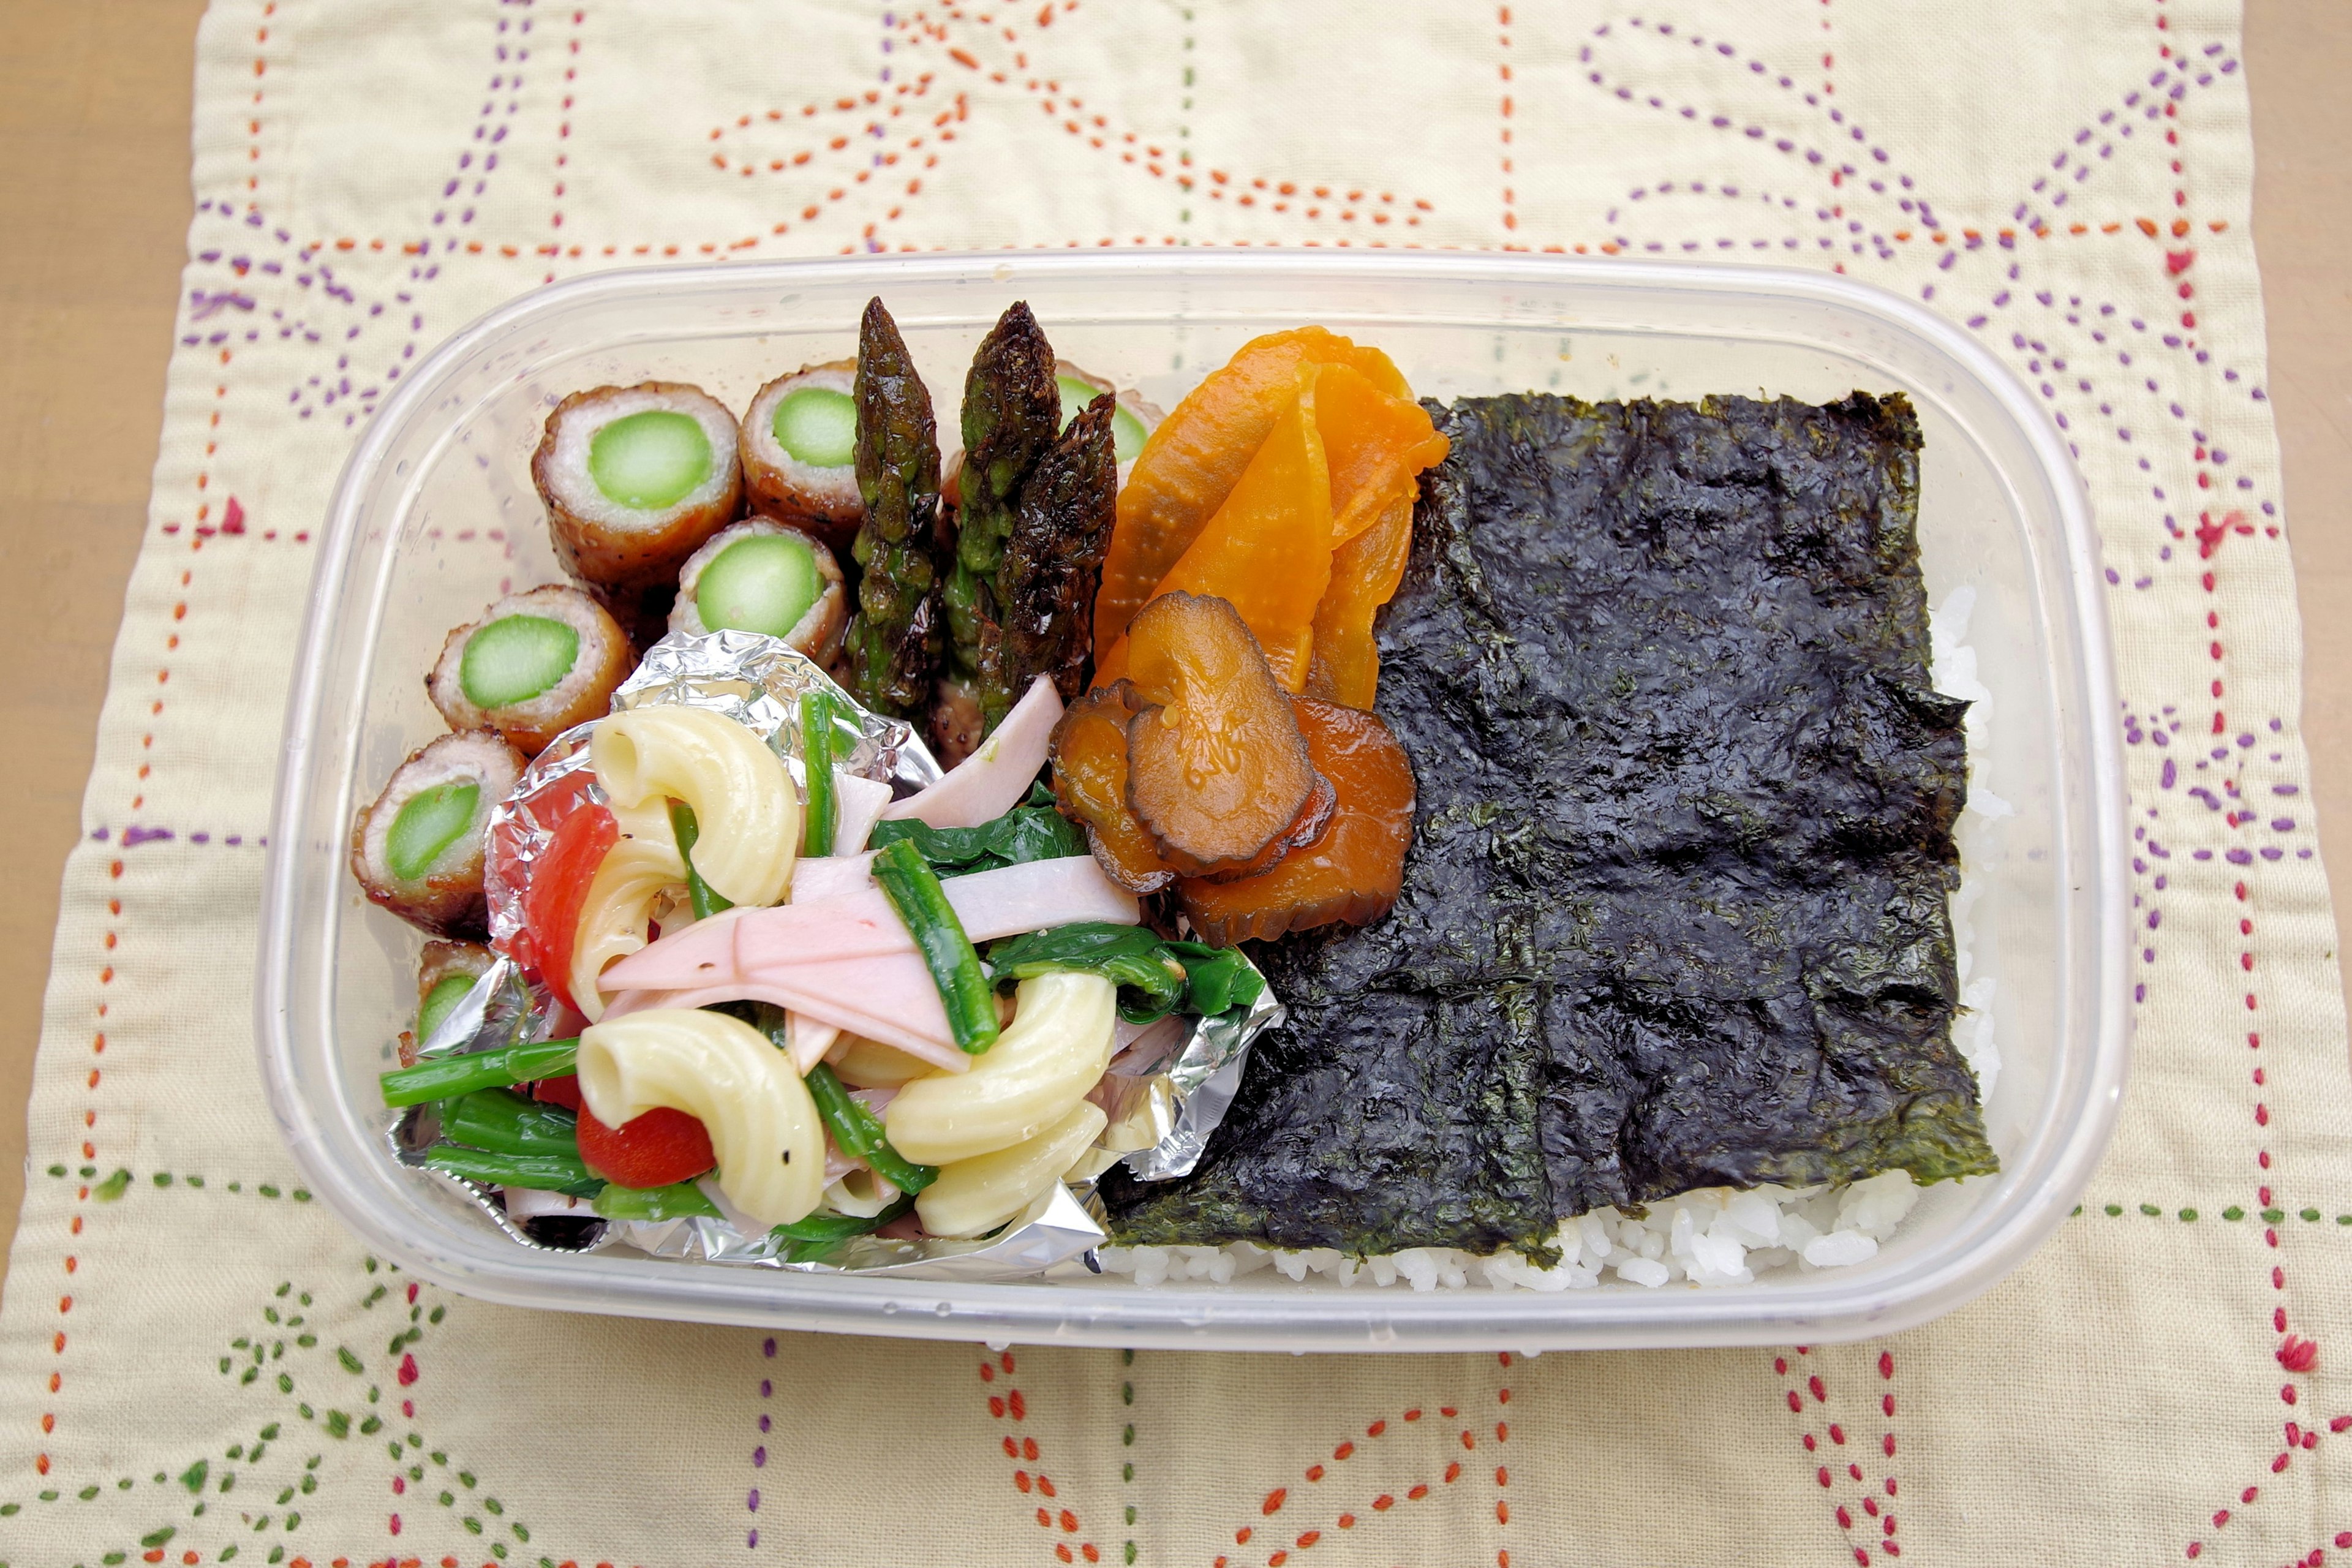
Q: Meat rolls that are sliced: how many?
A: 7